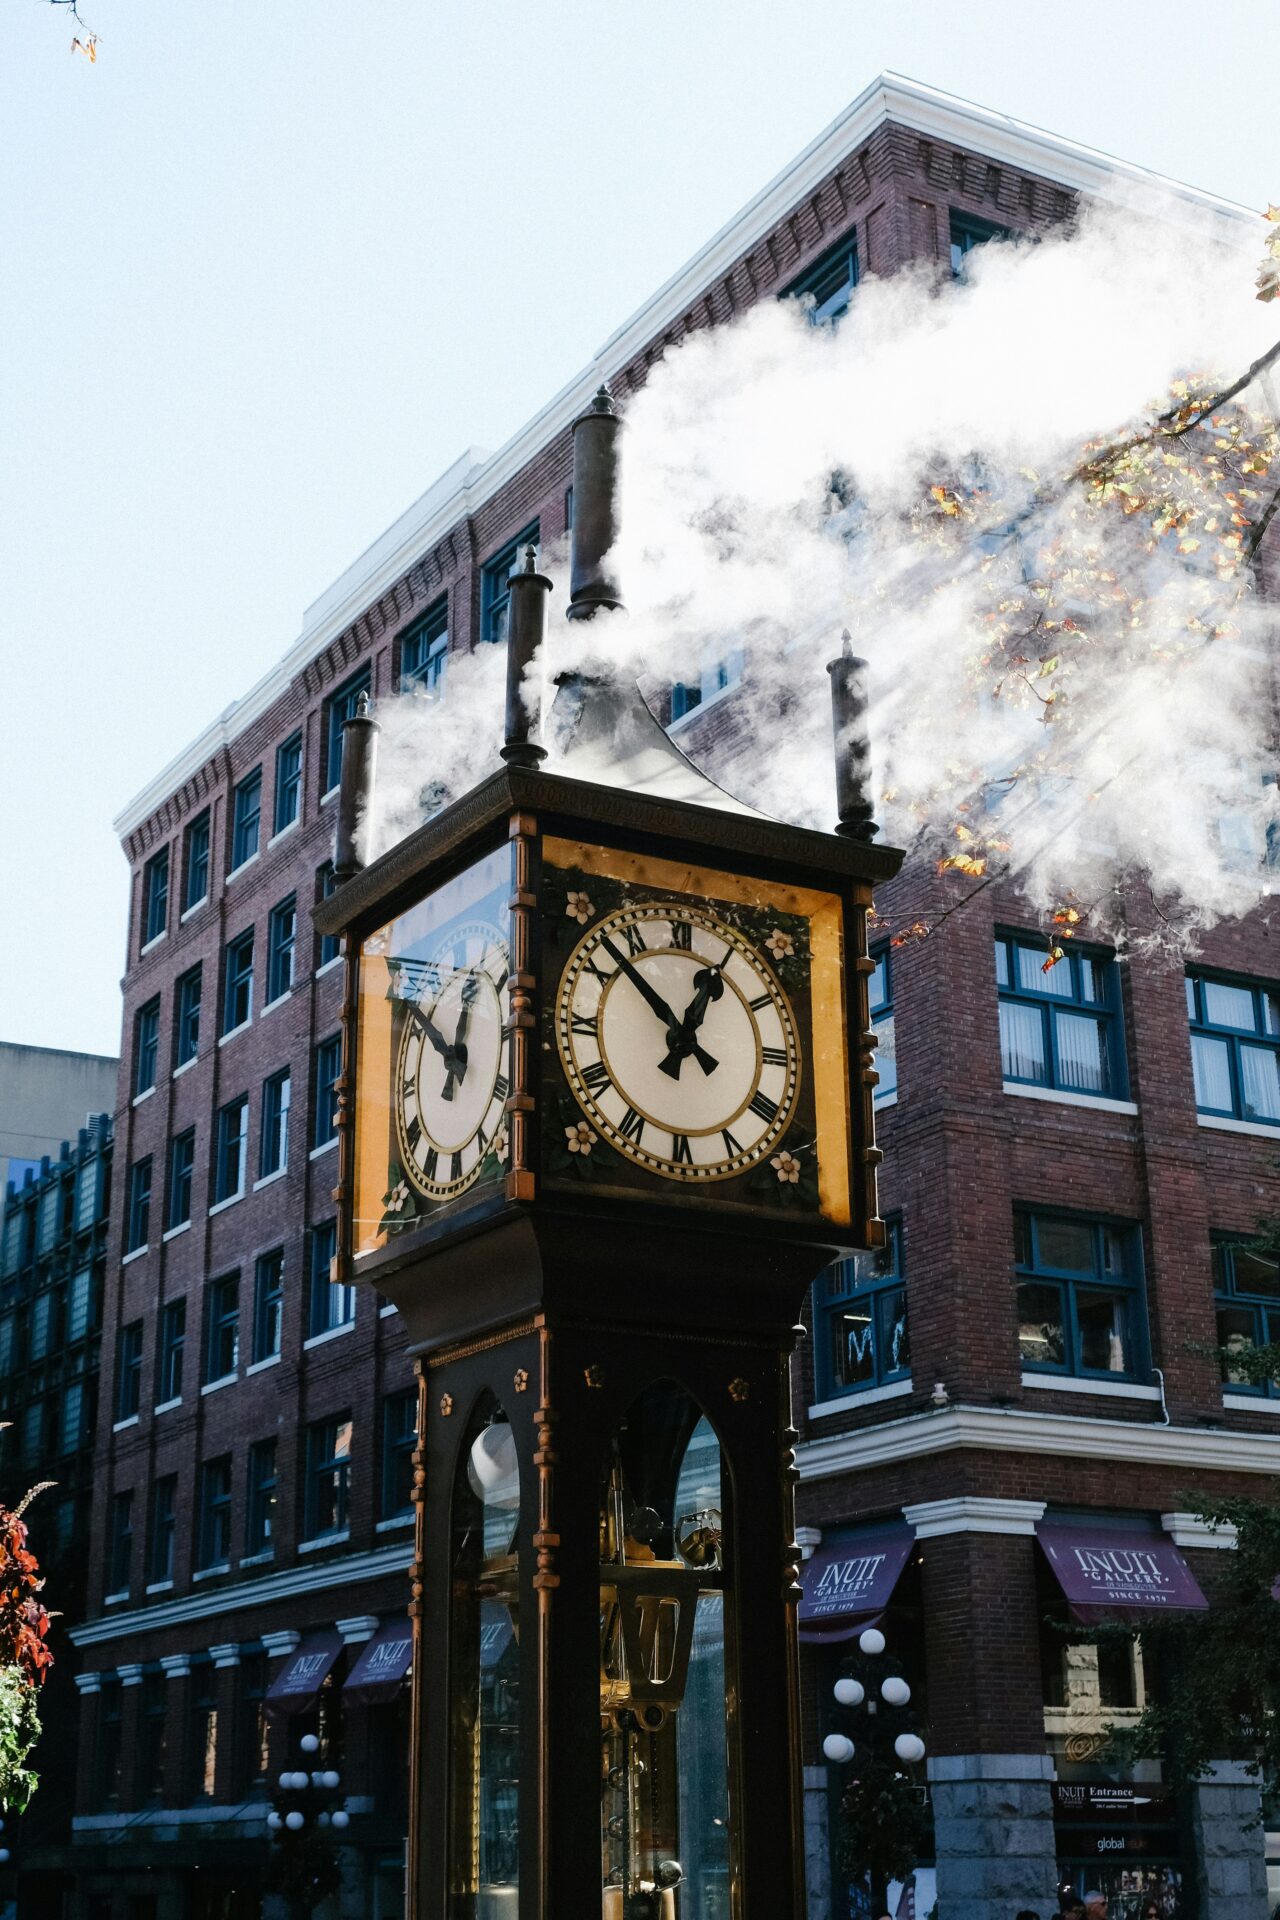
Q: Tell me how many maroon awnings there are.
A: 4